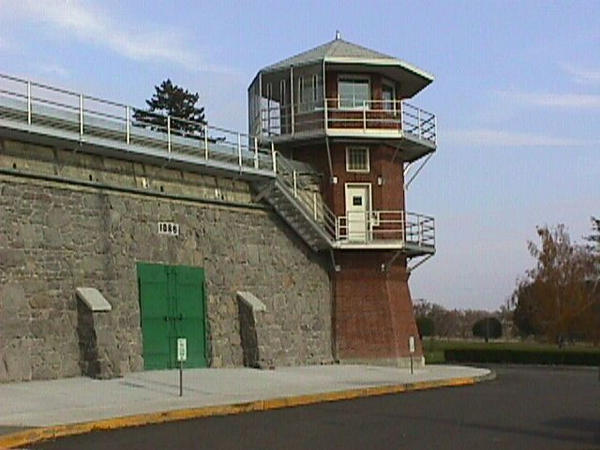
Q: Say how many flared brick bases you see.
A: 1